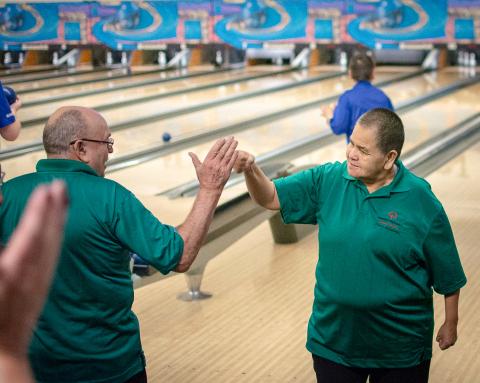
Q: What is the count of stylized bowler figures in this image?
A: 4